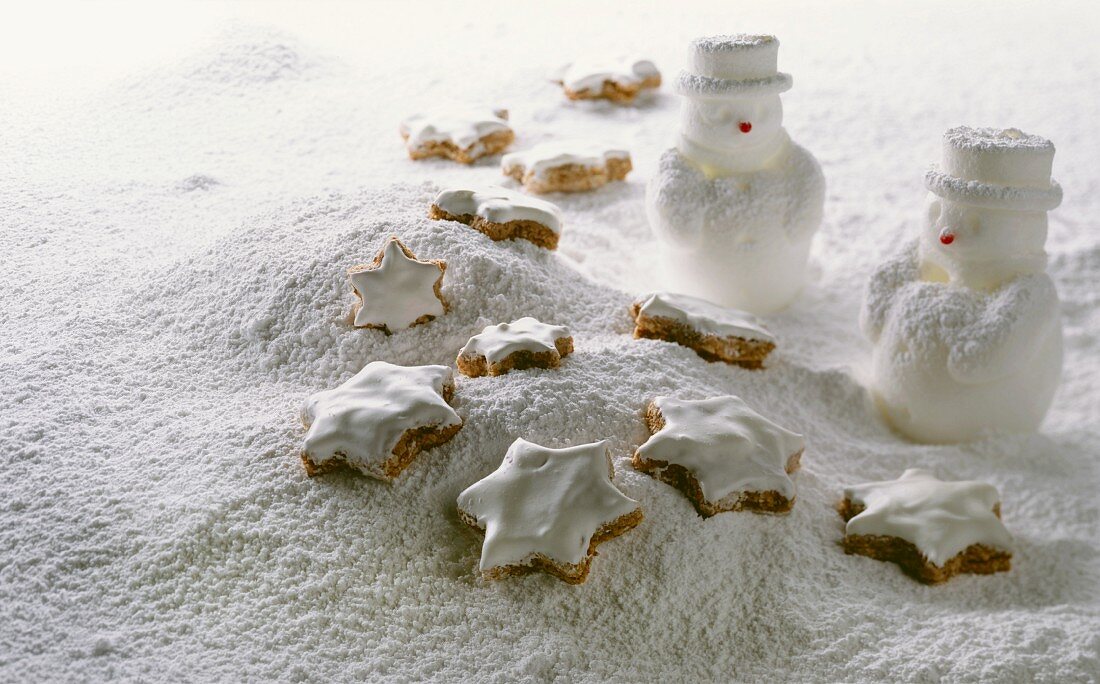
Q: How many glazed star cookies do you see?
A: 11